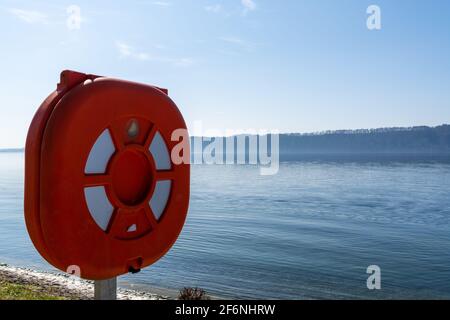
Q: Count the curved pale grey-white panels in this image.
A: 4